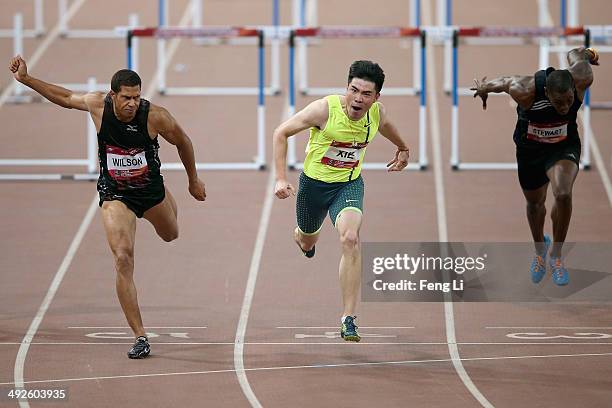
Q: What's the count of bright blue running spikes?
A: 2